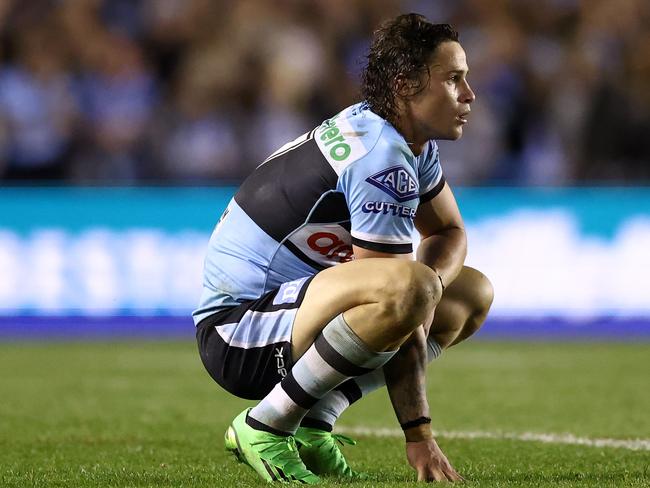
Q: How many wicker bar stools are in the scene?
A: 0